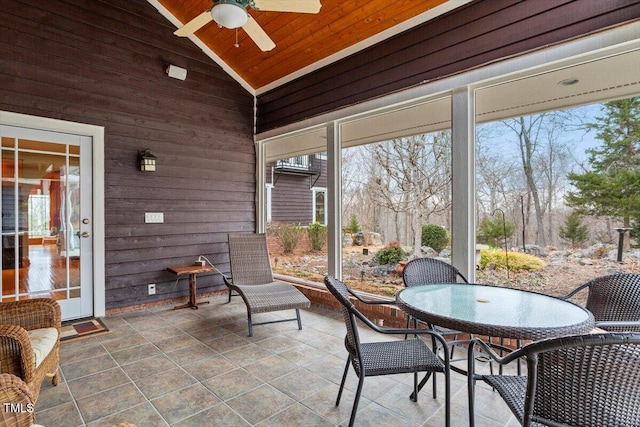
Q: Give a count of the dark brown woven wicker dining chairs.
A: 4